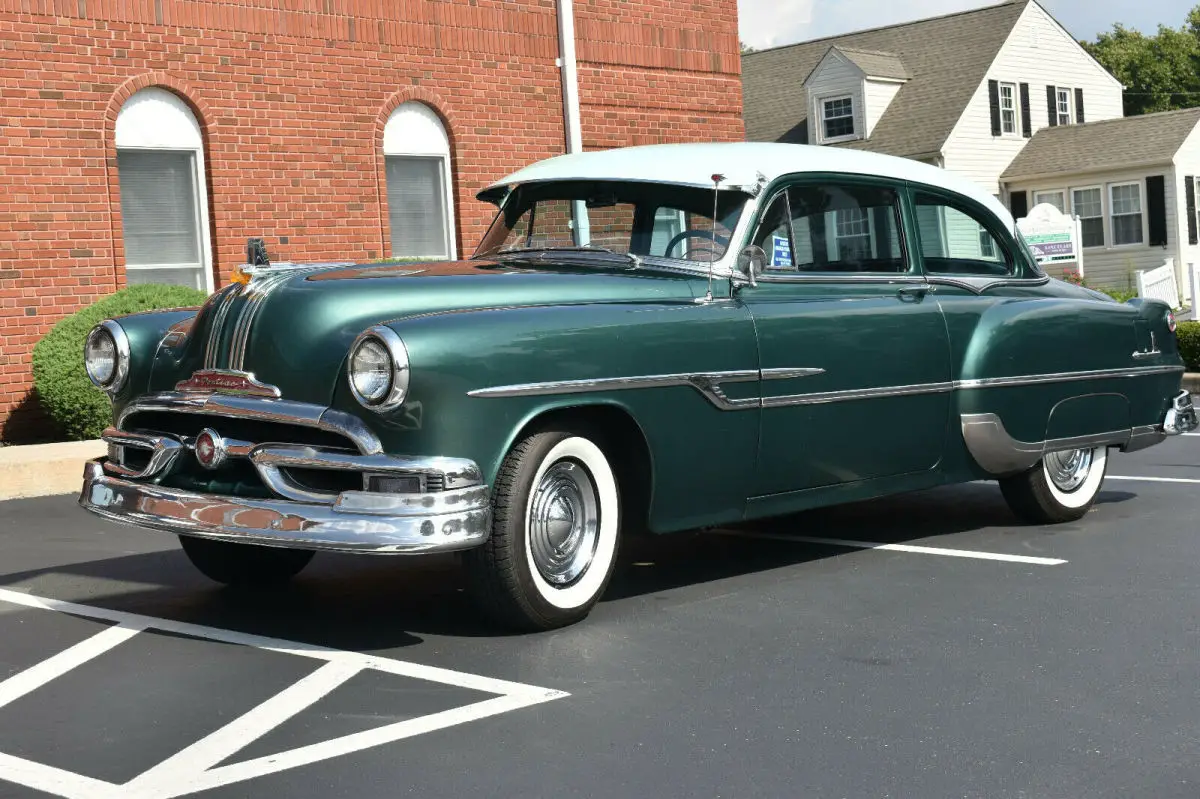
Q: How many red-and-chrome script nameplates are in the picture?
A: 1